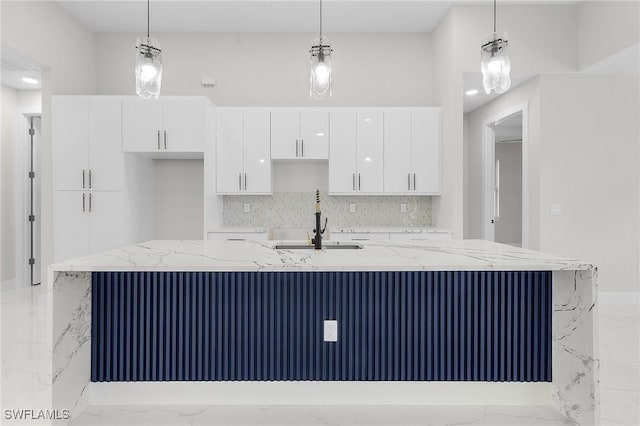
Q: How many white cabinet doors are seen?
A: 14